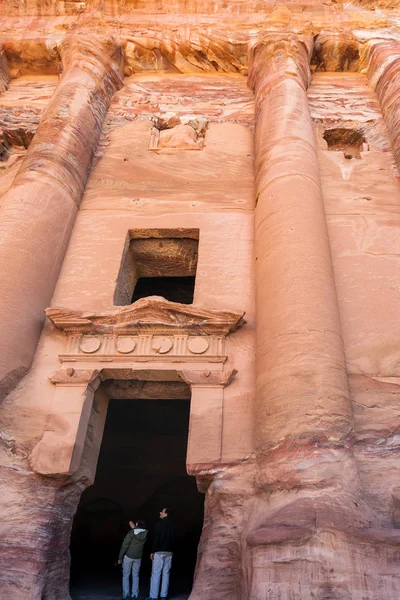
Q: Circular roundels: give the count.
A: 4